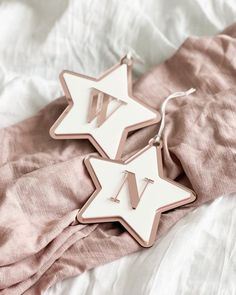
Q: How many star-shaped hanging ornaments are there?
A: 2